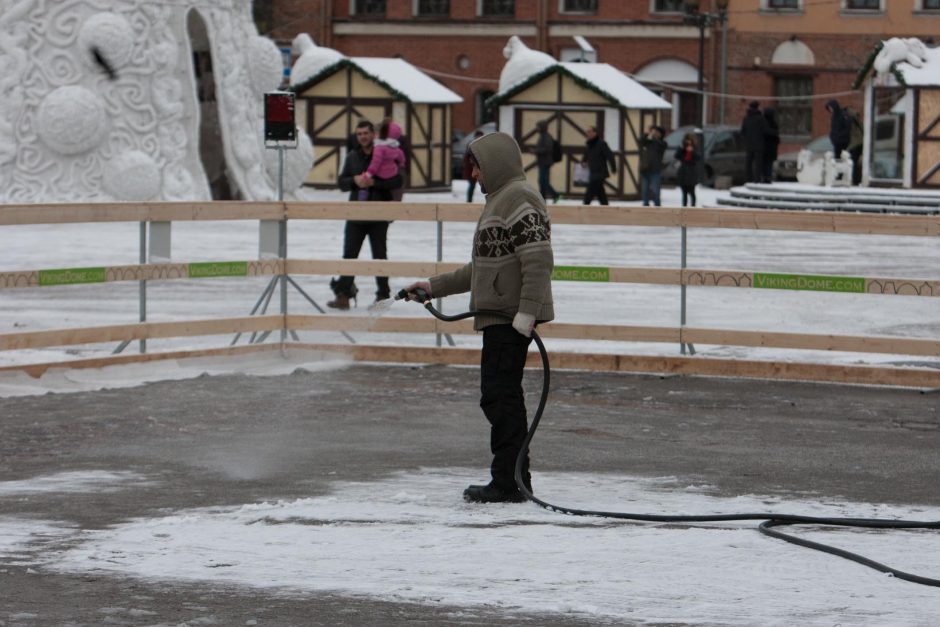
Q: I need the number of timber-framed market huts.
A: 3